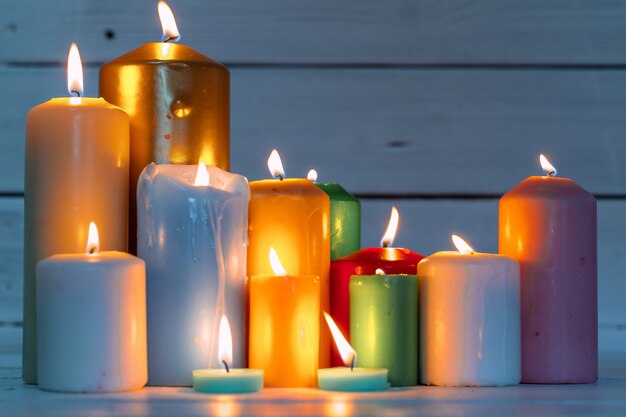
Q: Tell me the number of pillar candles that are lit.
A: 11